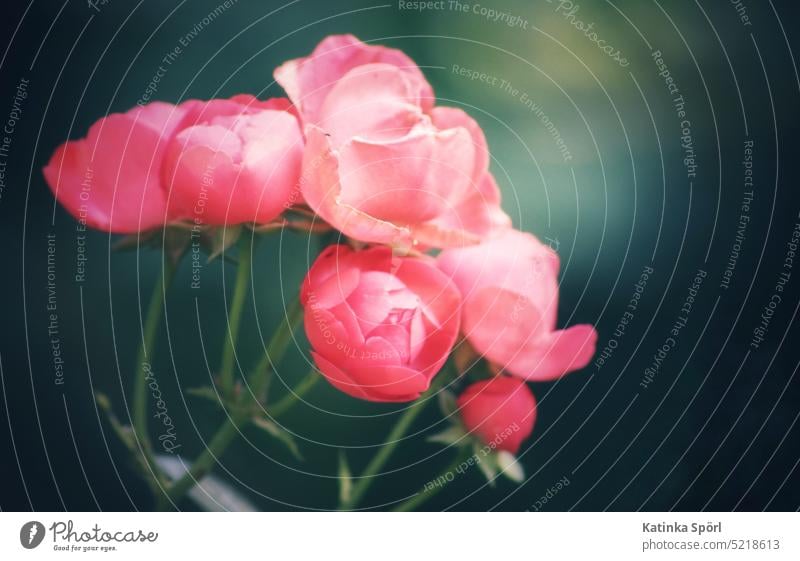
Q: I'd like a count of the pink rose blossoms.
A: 6